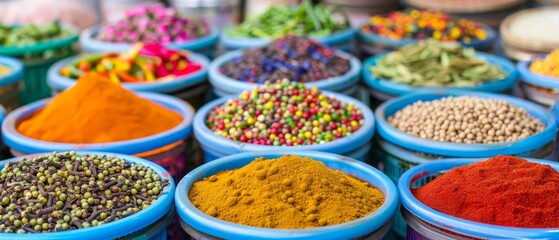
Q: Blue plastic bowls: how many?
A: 14